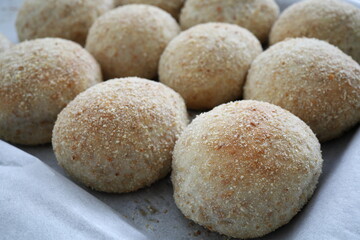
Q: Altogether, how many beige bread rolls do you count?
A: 11